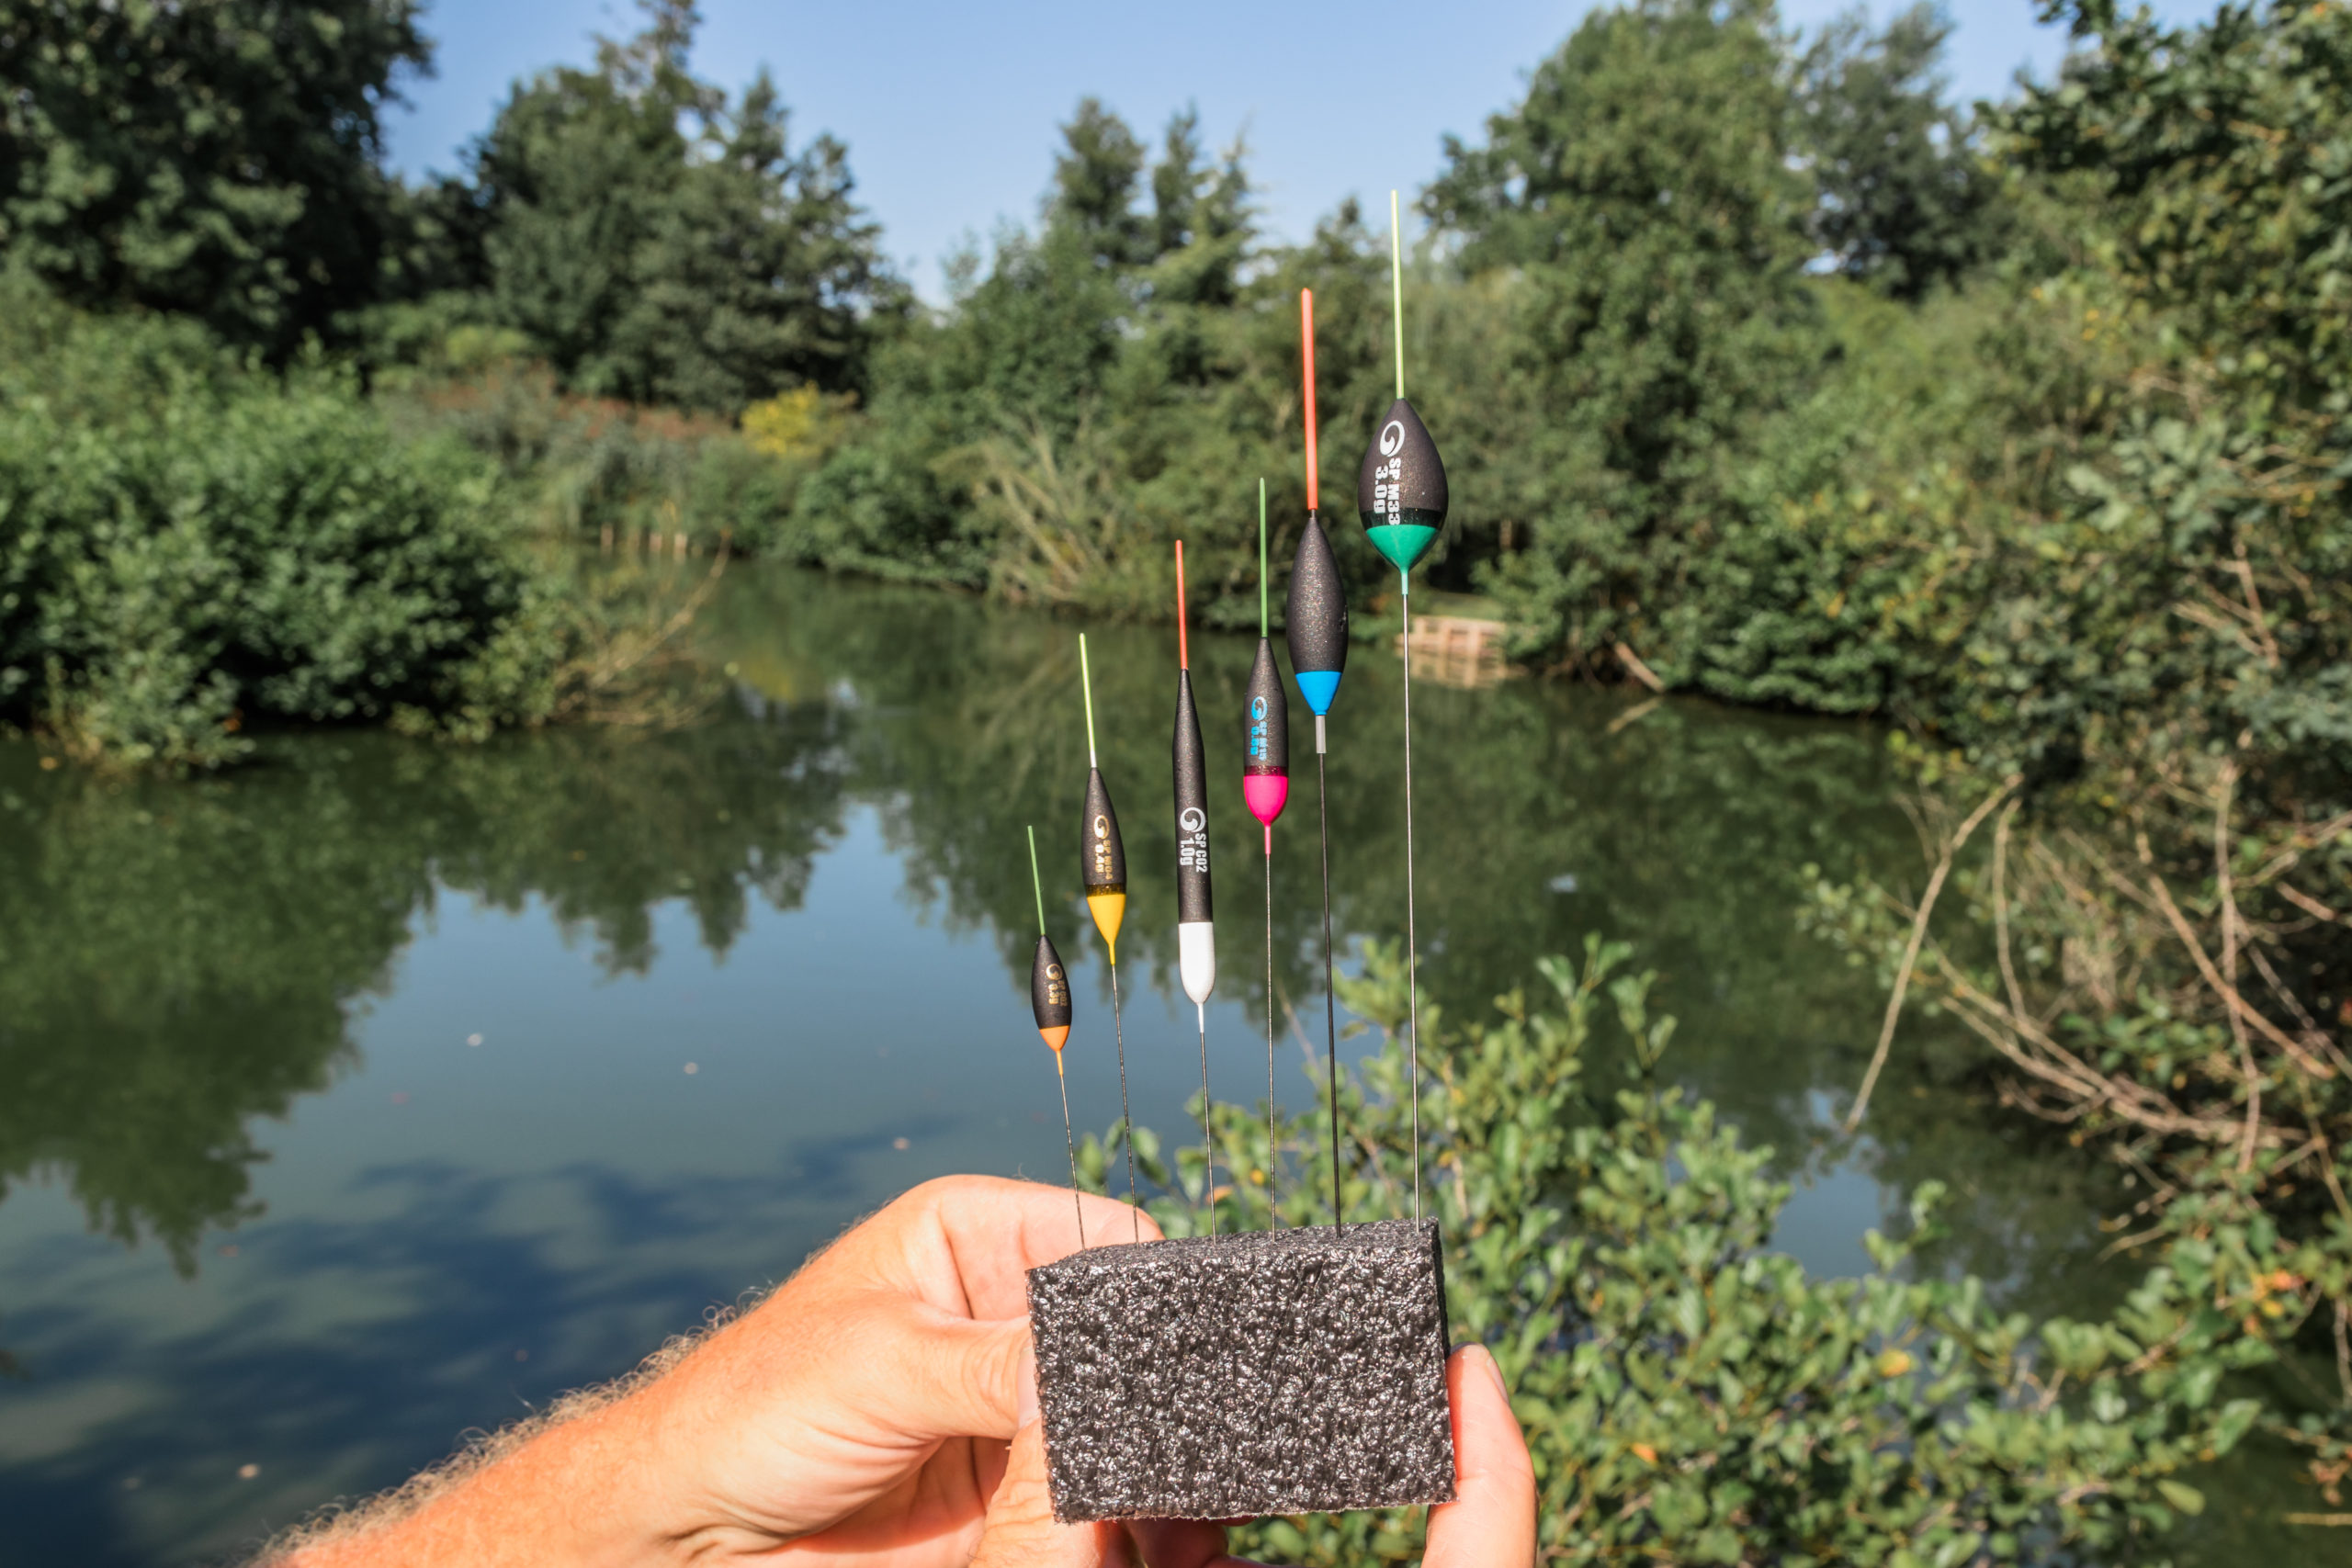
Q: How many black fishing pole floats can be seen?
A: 6